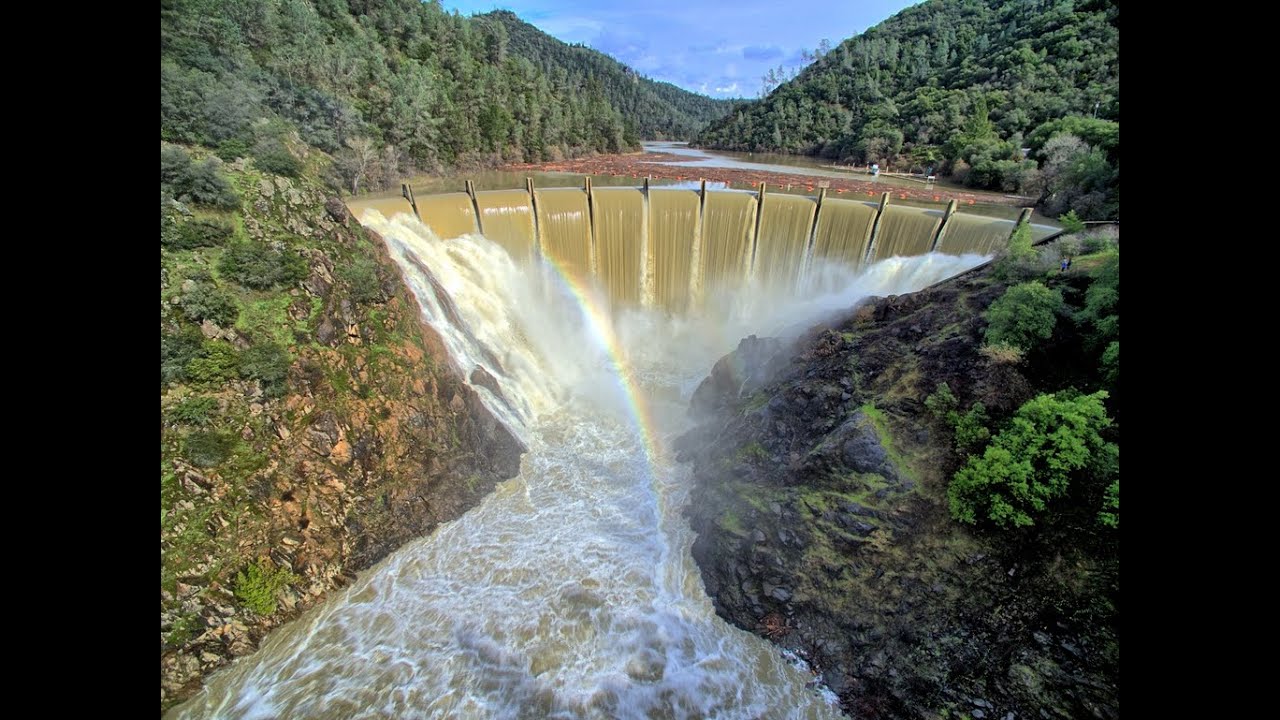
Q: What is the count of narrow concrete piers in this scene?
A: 11